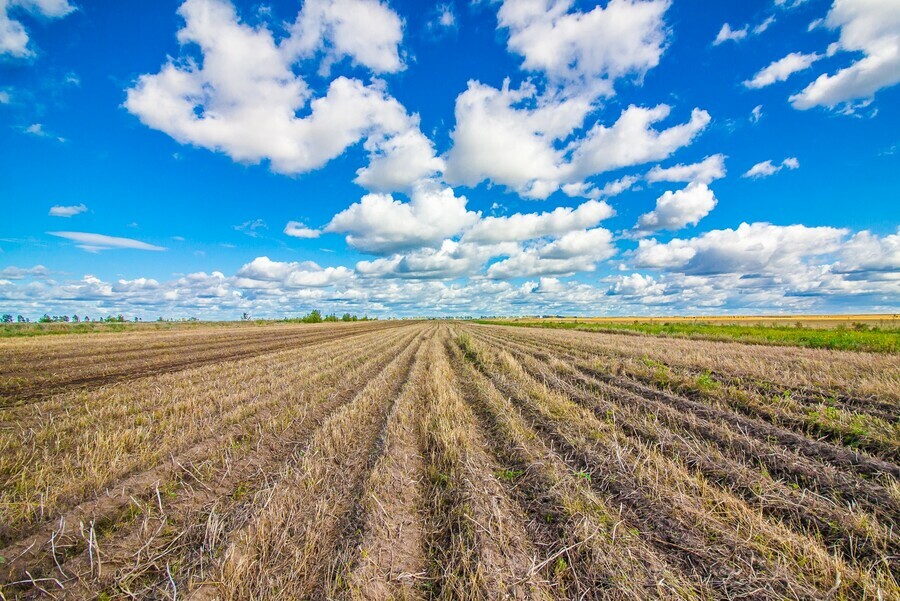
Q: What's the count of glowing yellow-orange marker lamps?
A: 0